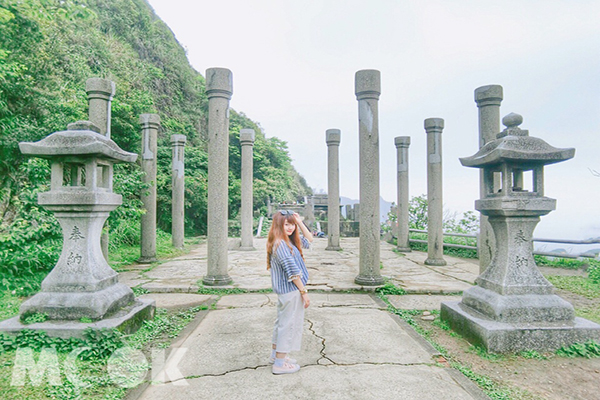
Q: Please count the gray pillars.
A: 10